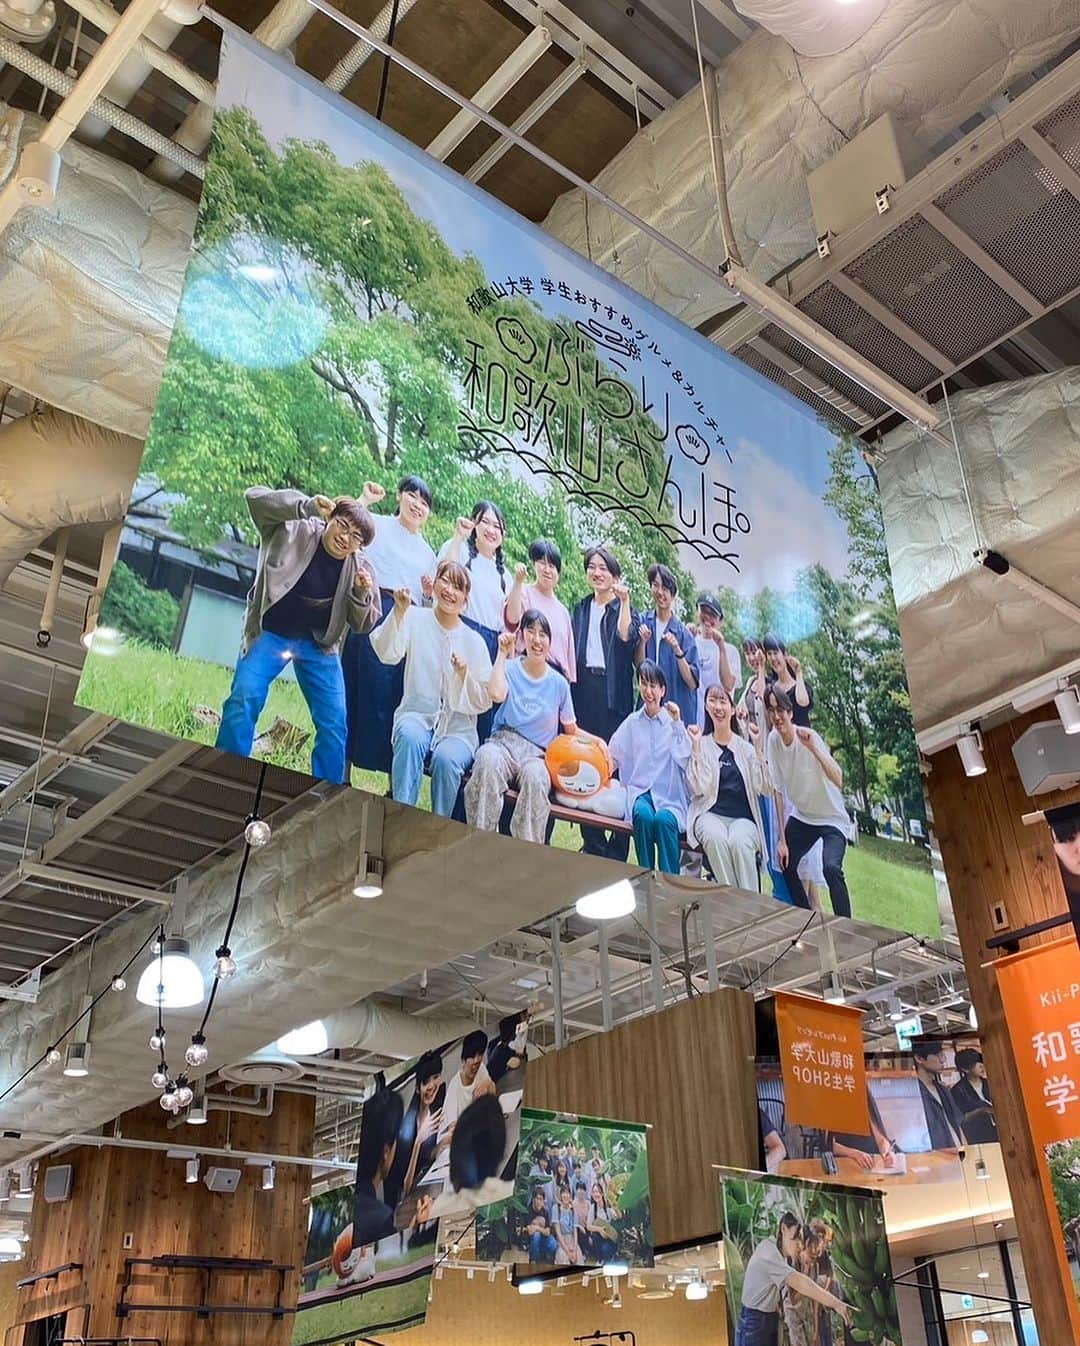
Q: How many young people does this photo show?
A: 14